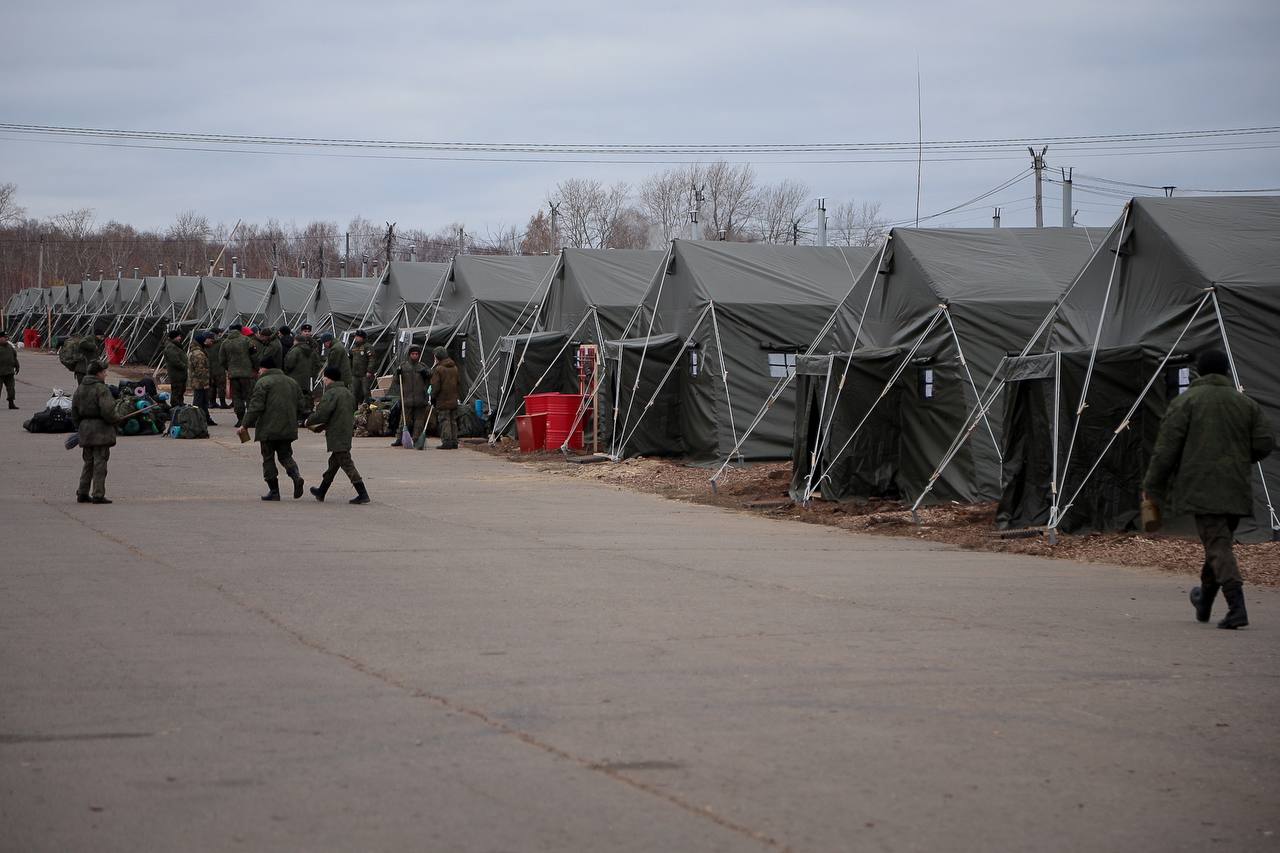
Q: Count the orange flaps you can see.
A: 0